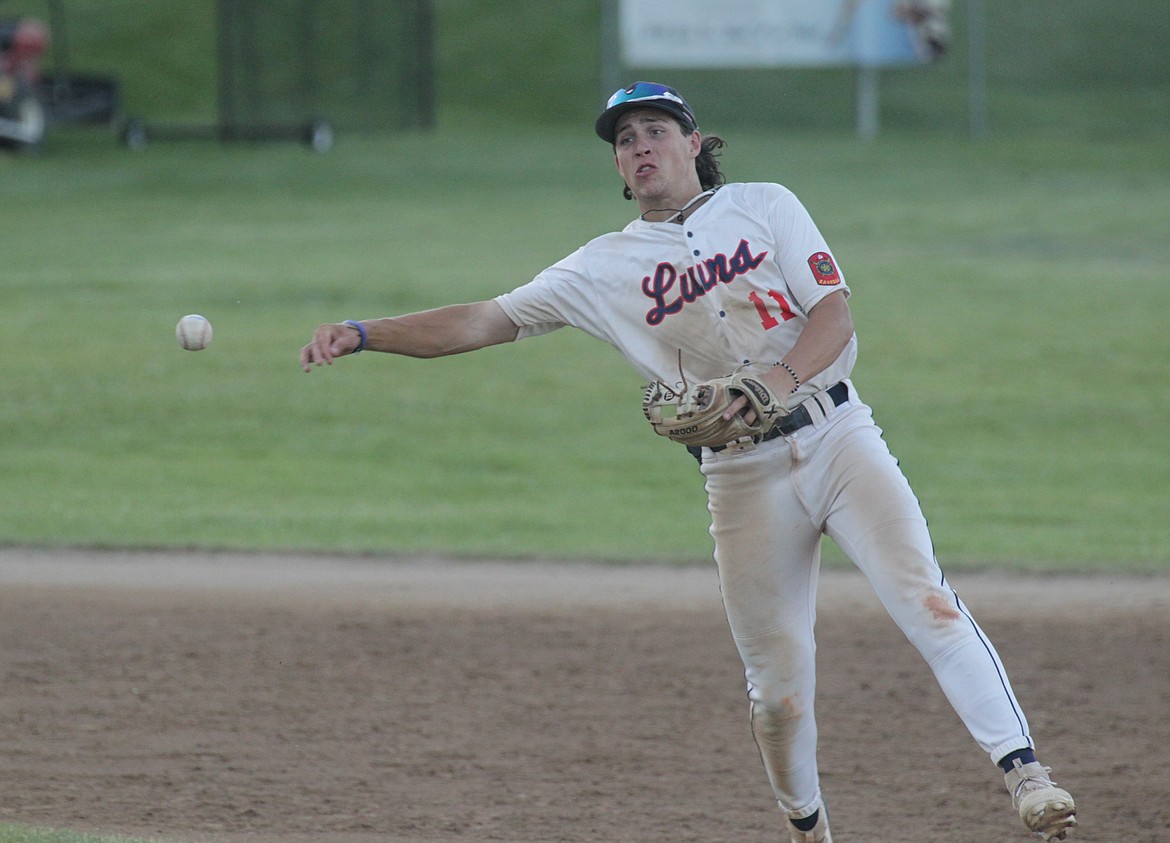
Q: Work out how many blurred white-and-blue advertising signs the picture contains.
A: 1